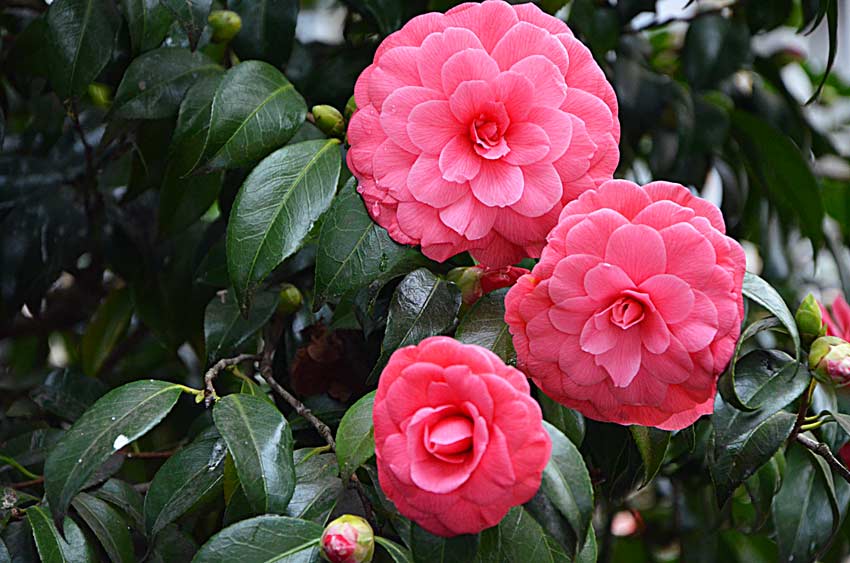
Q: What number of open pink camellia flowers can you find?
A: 3